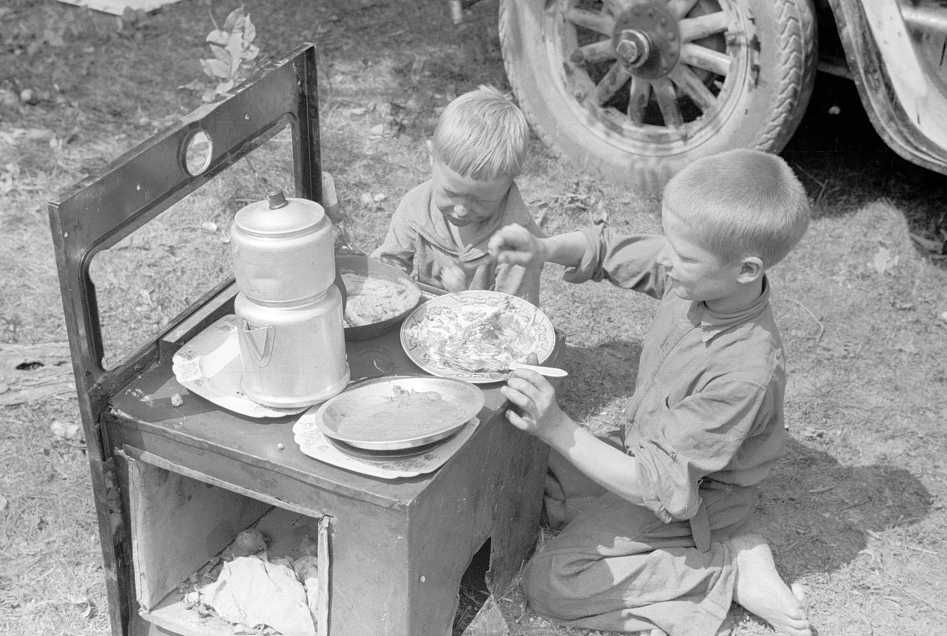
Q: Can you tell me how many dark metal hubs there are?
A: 1